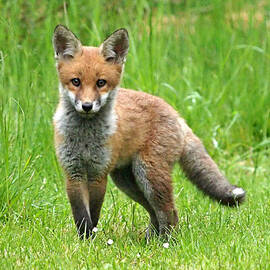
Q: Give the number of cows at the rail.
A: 0